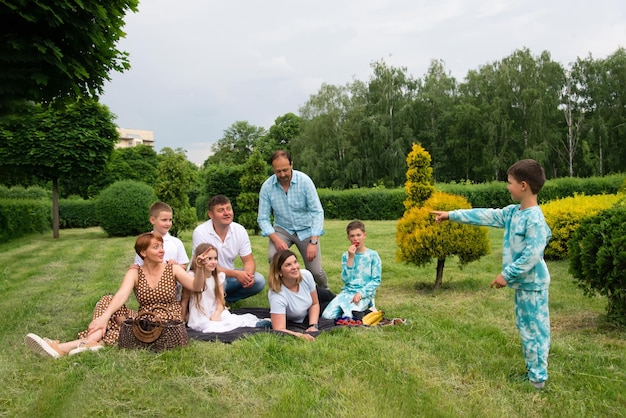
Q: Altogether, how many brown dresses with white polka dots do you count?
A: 1